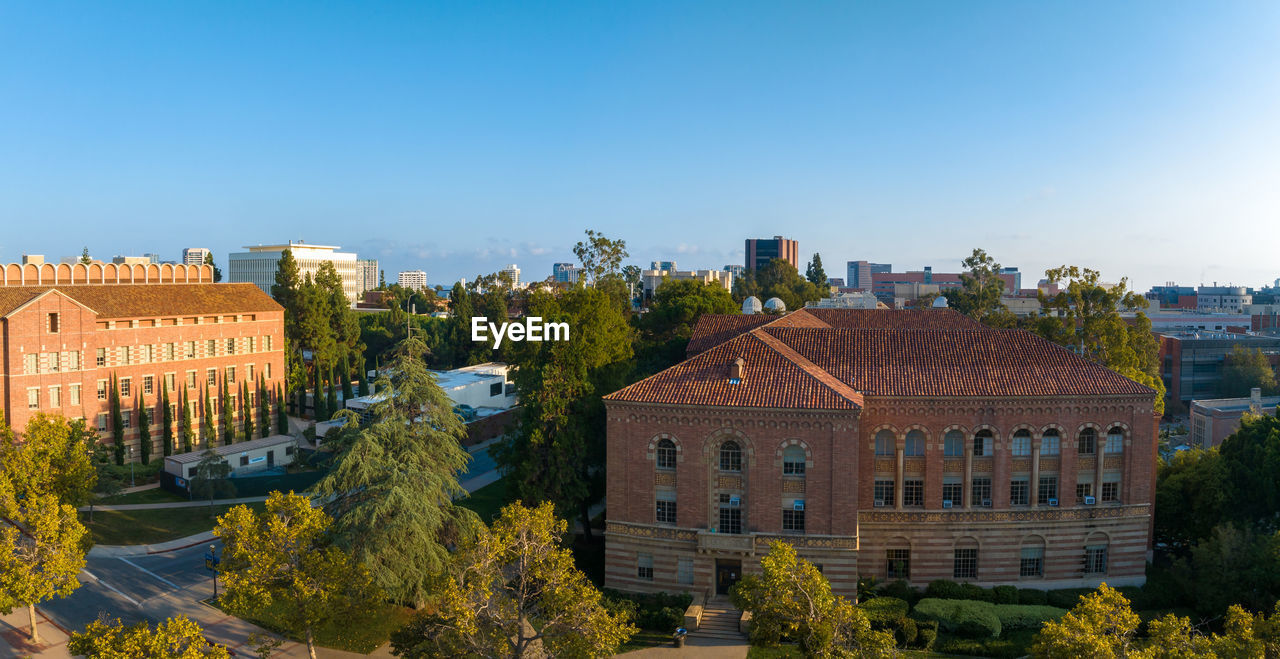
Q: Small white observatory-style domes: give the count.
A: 3